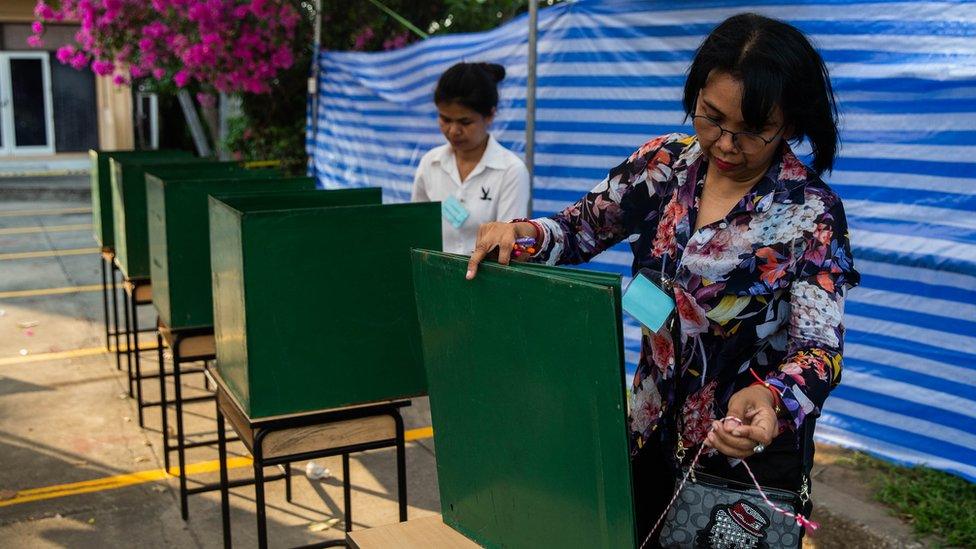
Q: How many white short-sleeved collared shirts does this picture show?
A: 1